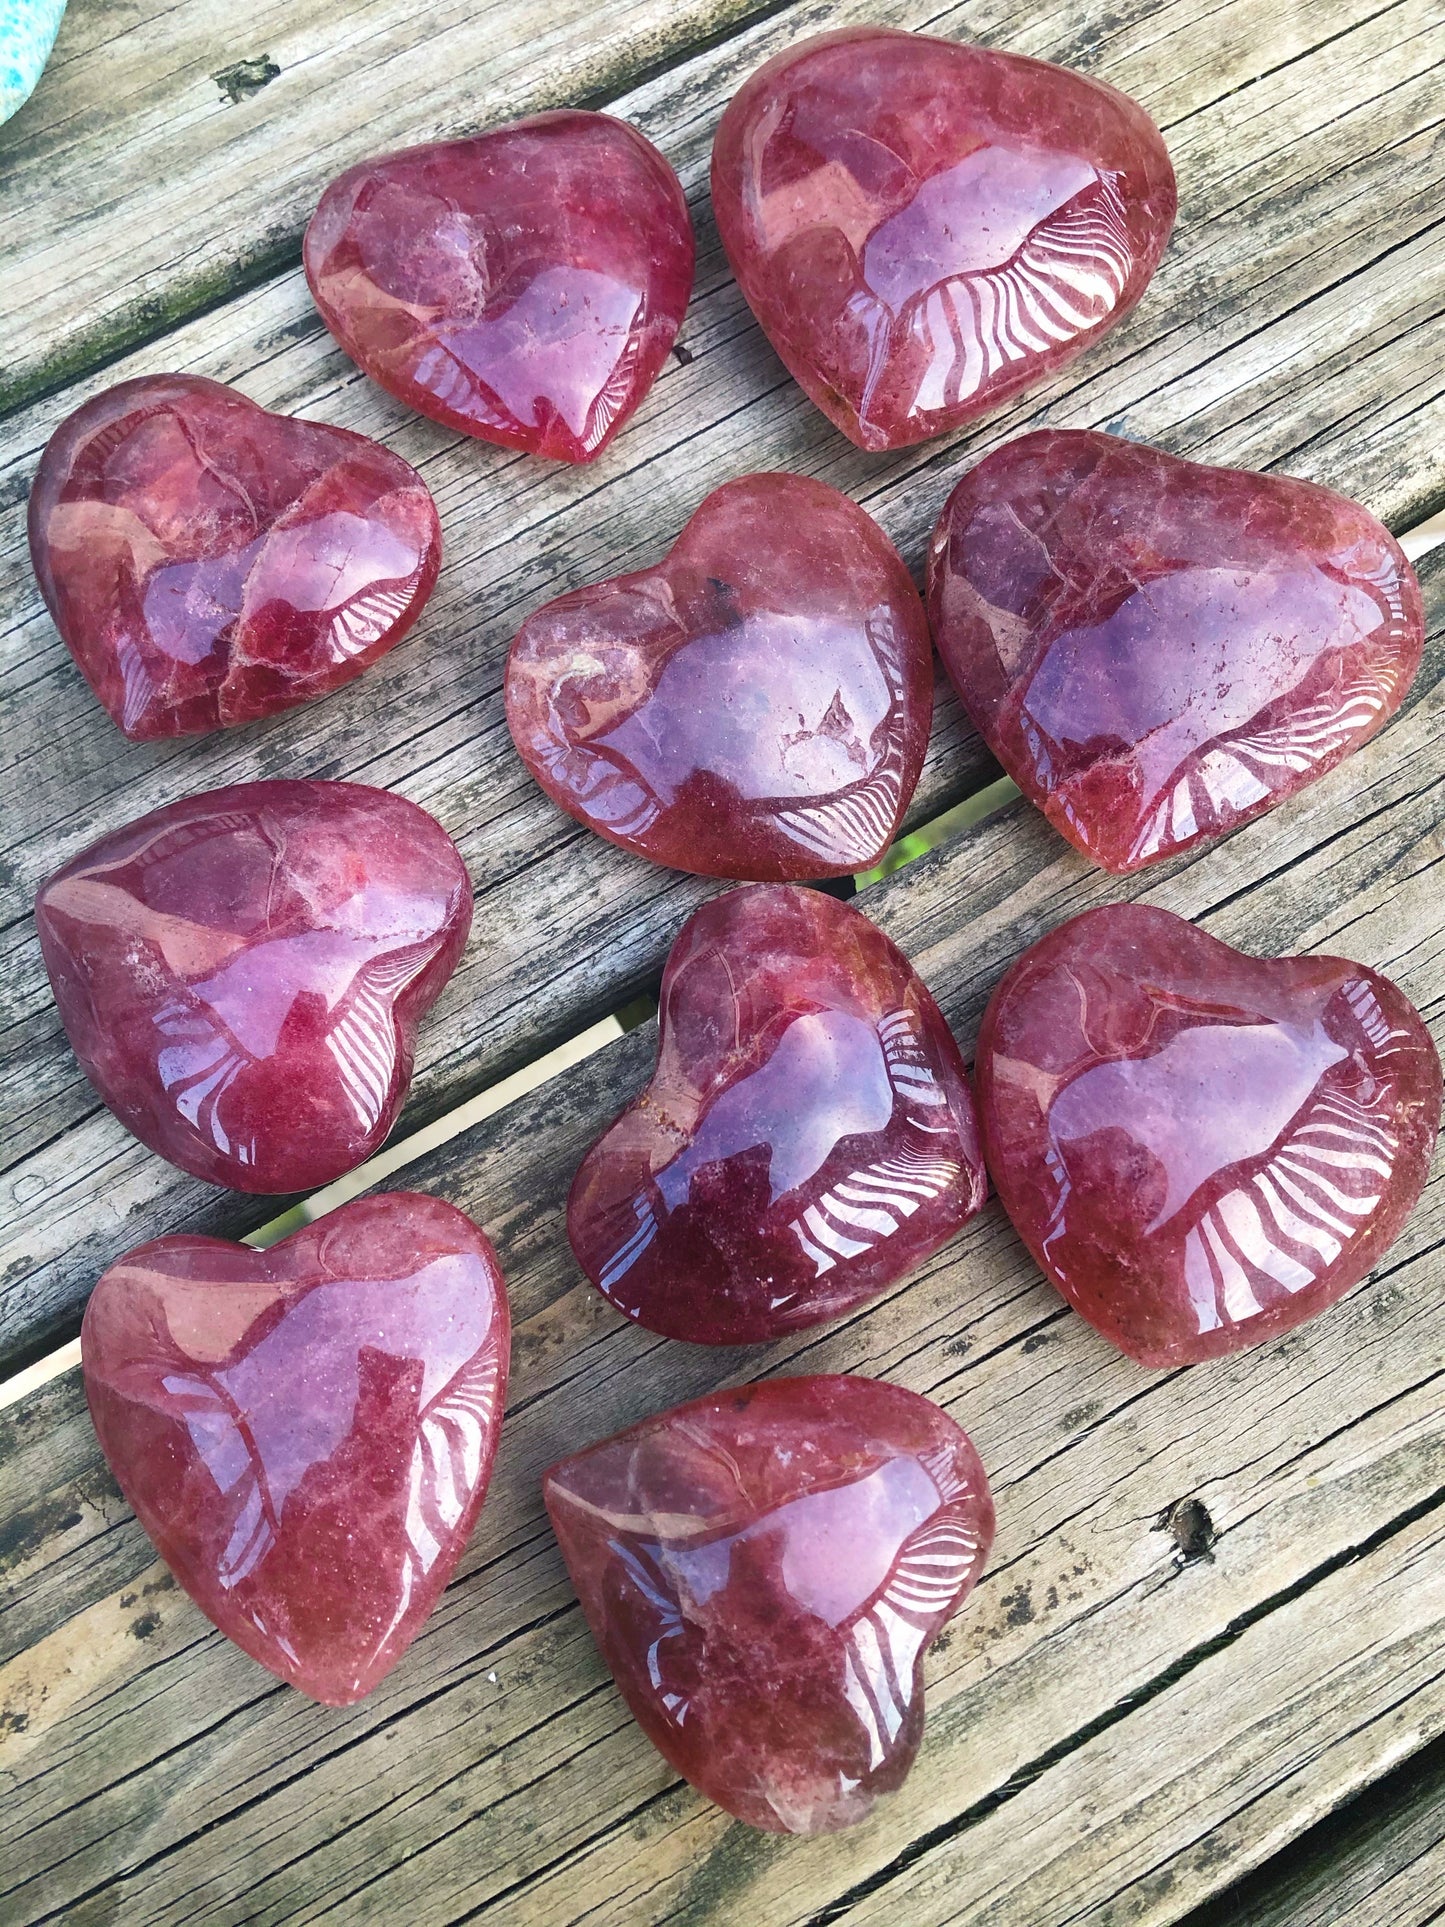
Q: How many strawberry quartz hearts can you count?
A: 10